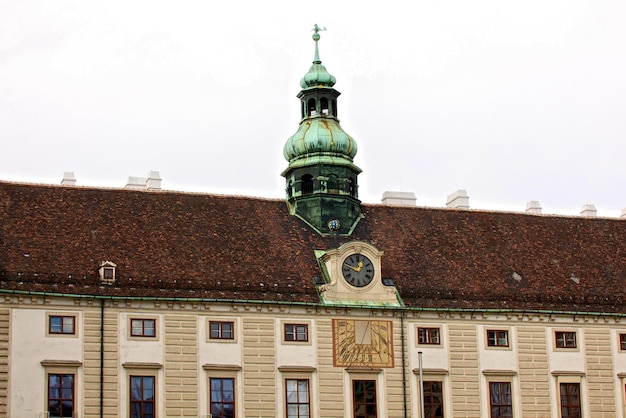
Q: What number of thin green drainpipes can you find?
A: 2